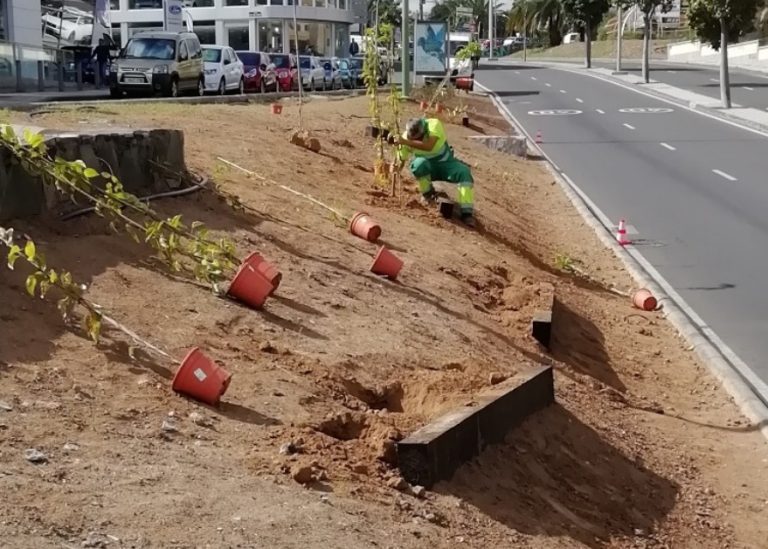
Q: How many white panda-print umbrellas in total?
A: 0